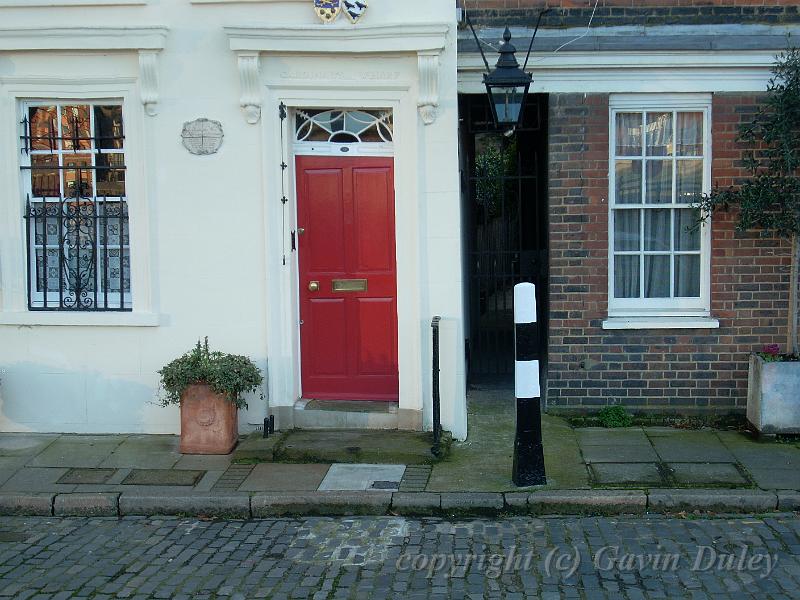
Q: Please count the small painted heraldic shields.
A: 2